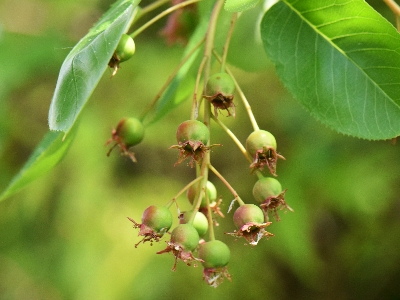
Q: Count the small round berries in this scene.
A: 12